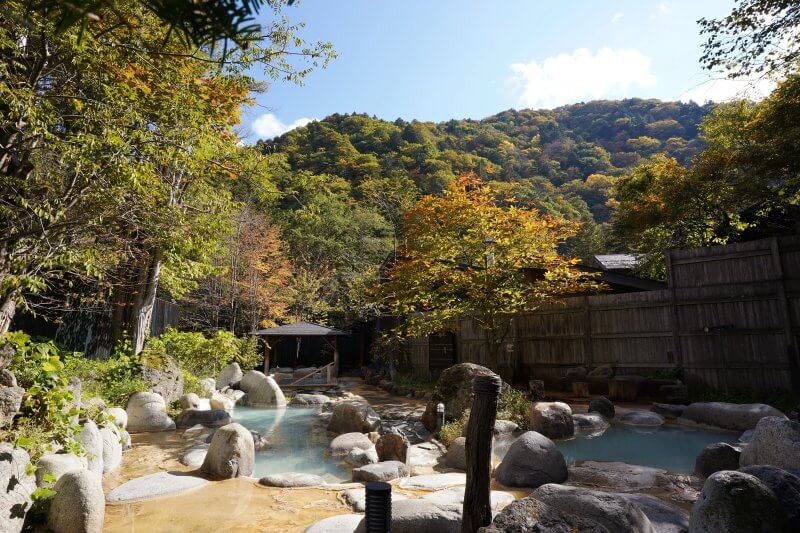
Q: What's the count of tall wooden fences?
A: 1